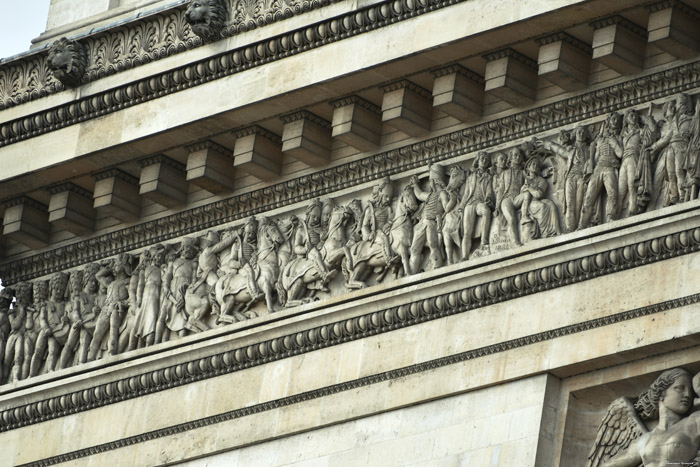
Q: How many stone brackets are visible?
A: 14